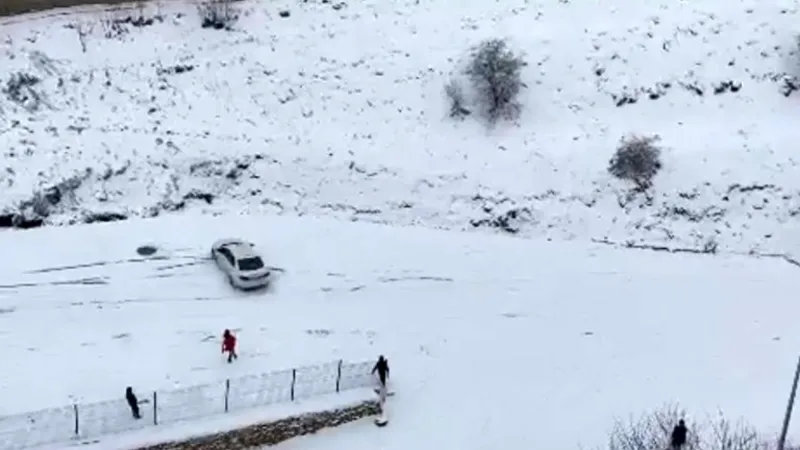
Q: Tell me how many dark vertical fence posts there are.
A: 5